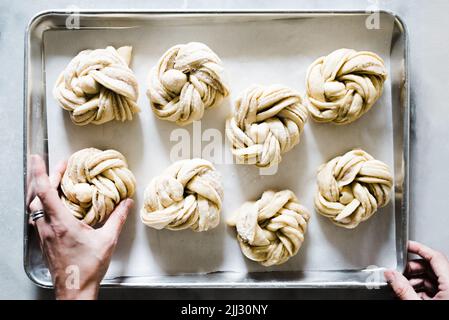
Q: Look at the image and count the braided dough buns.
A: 8